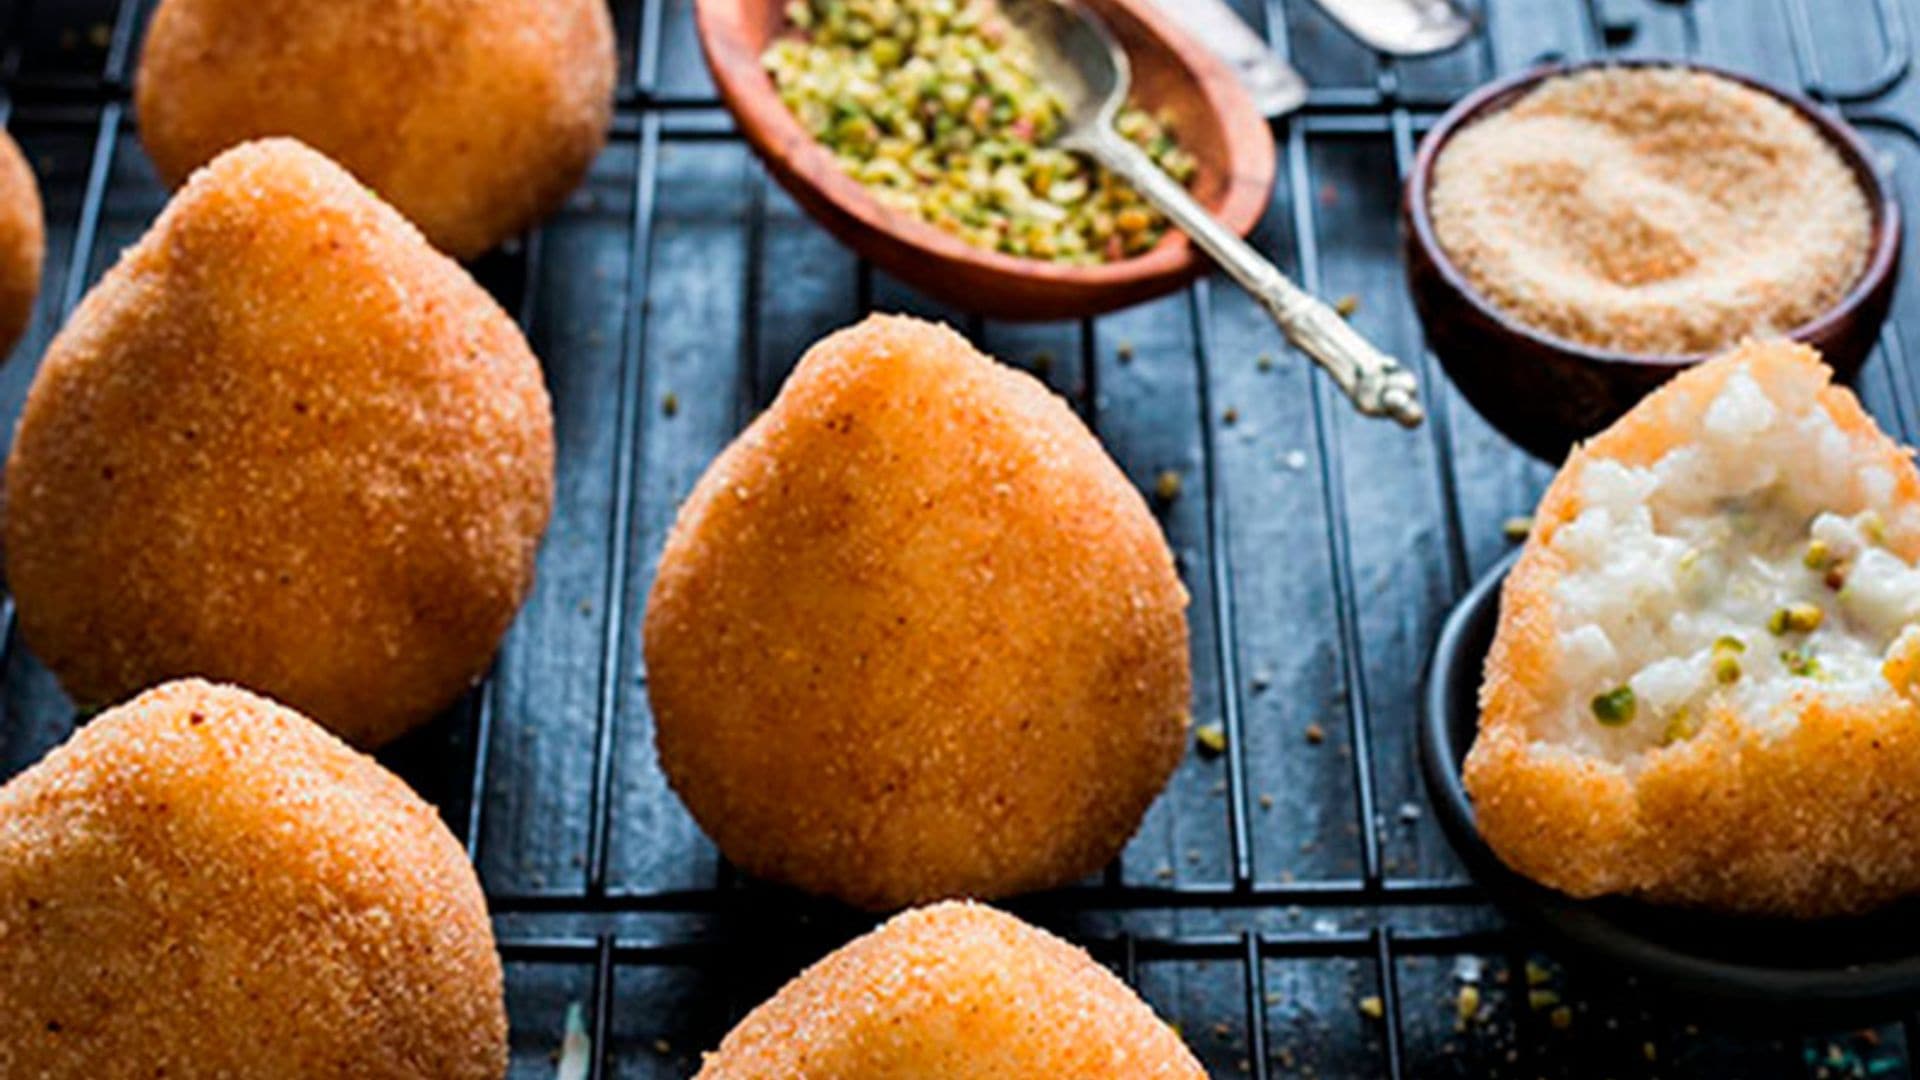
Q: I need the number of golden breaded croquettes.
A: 7